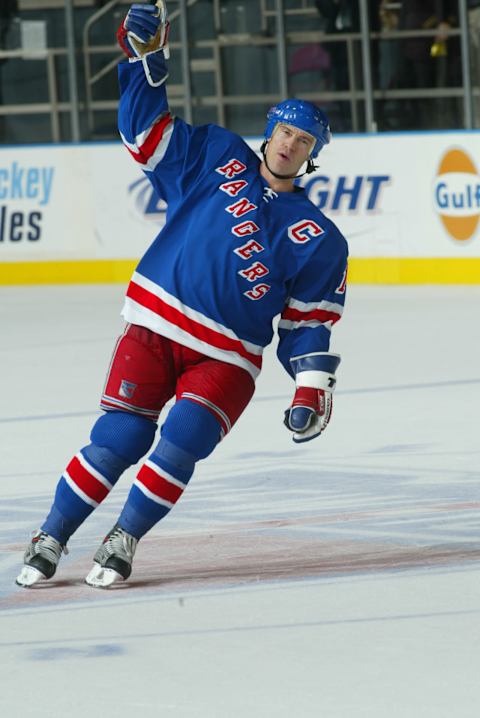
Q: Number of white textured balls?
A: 0